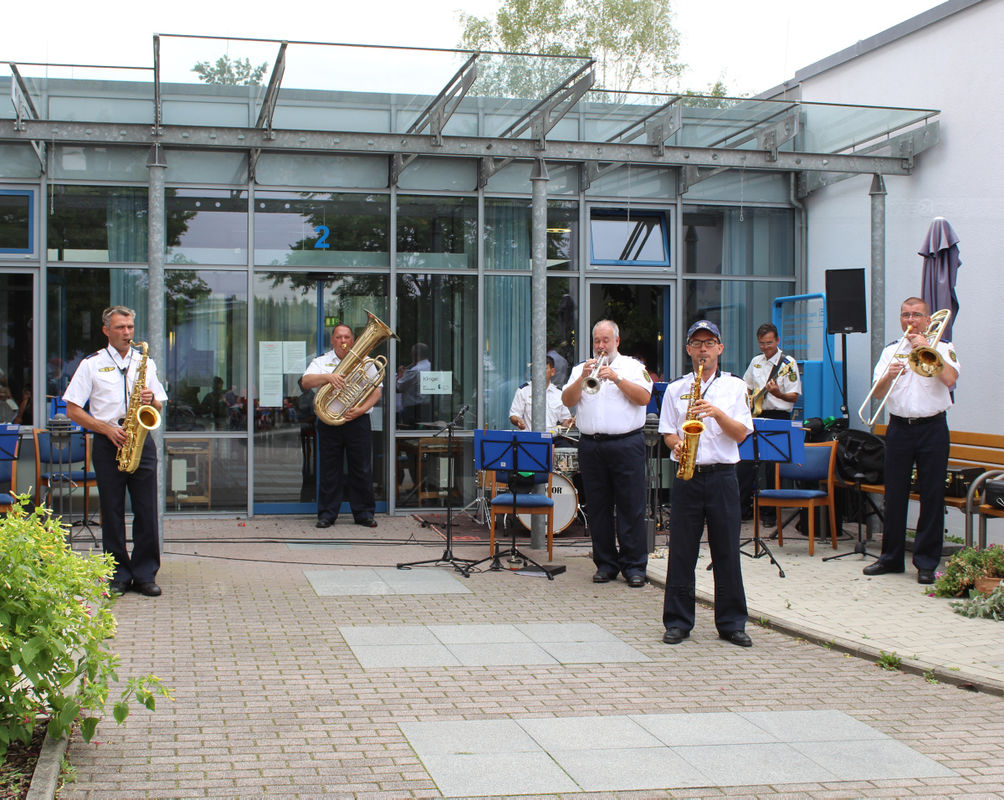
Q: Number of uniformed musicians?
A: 7